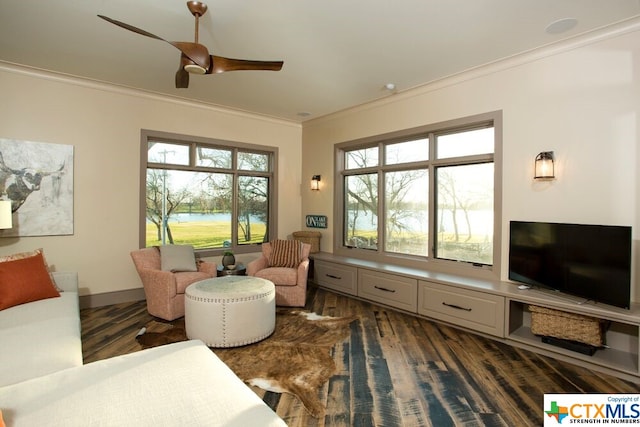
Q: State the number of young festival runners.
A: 0